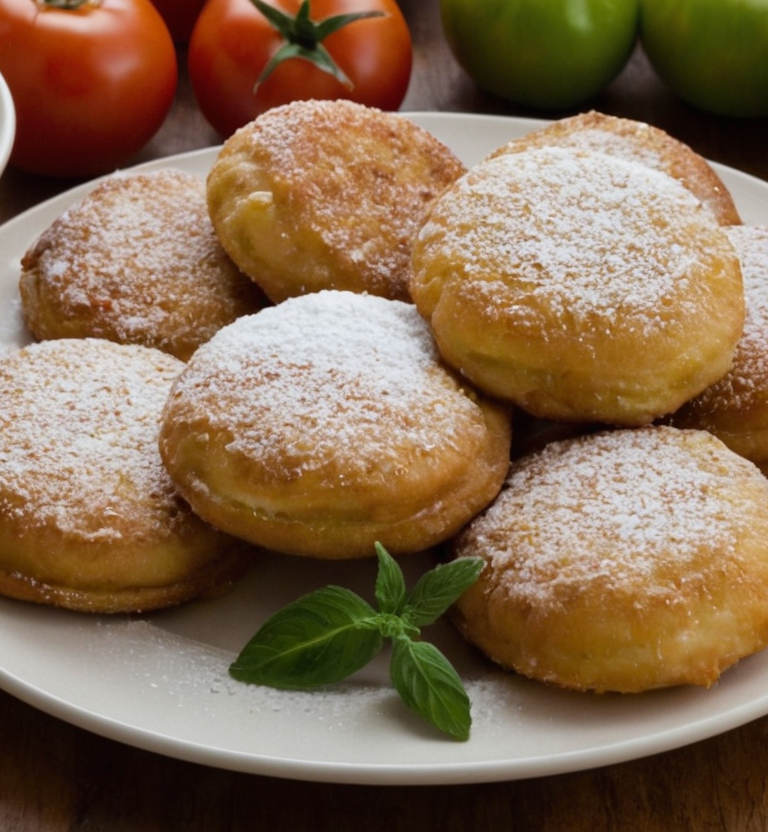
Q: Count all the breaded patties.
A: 8